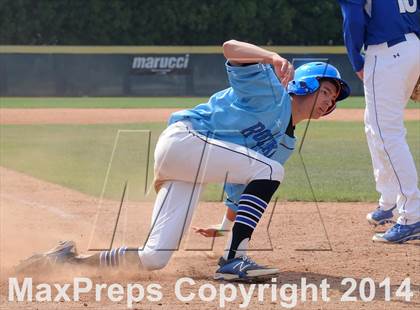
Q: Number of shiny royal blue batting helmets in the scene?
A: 1